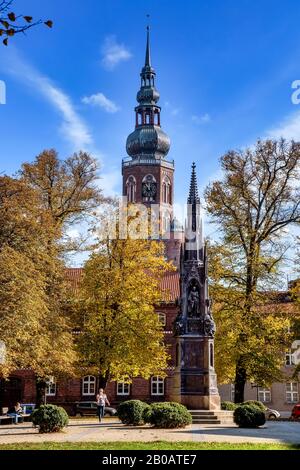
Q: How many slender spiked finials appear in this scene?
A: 2